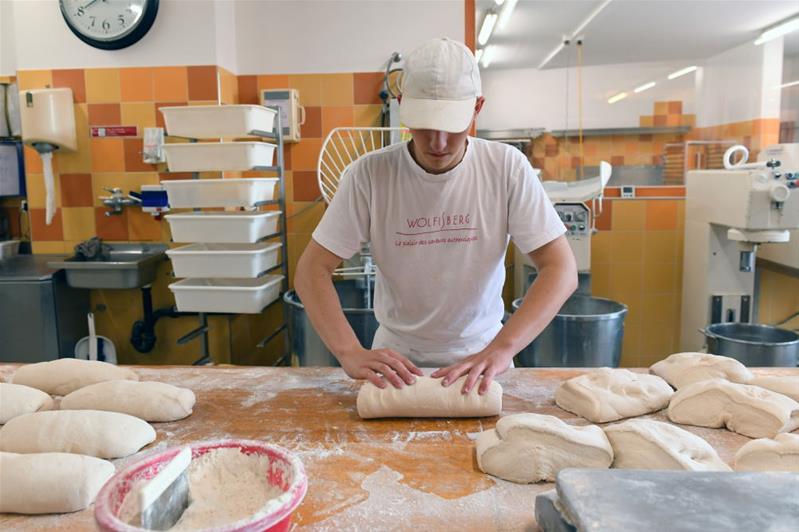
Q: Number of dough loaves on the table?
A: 13